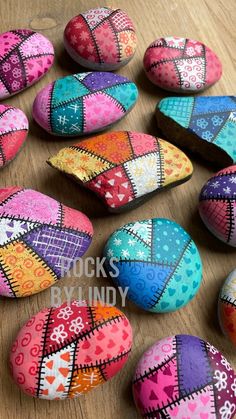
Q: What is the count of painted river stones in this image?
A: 13